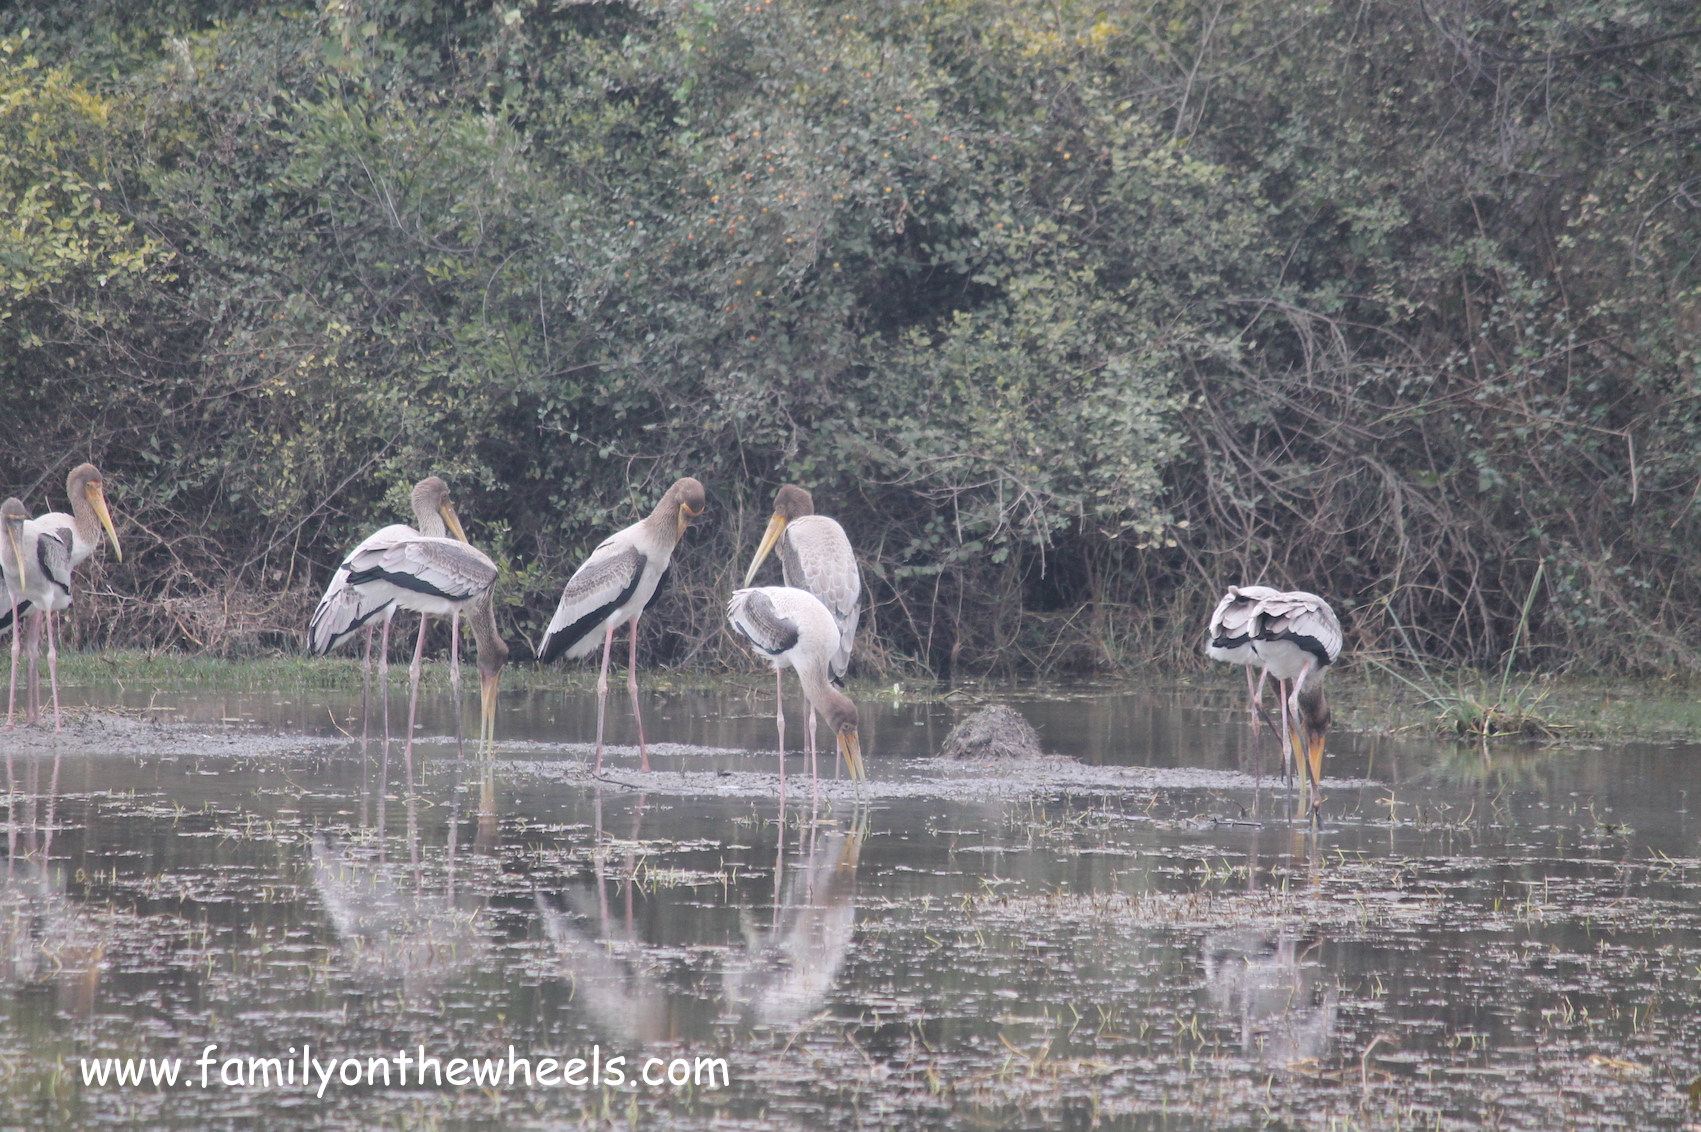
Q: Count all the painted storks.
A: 9